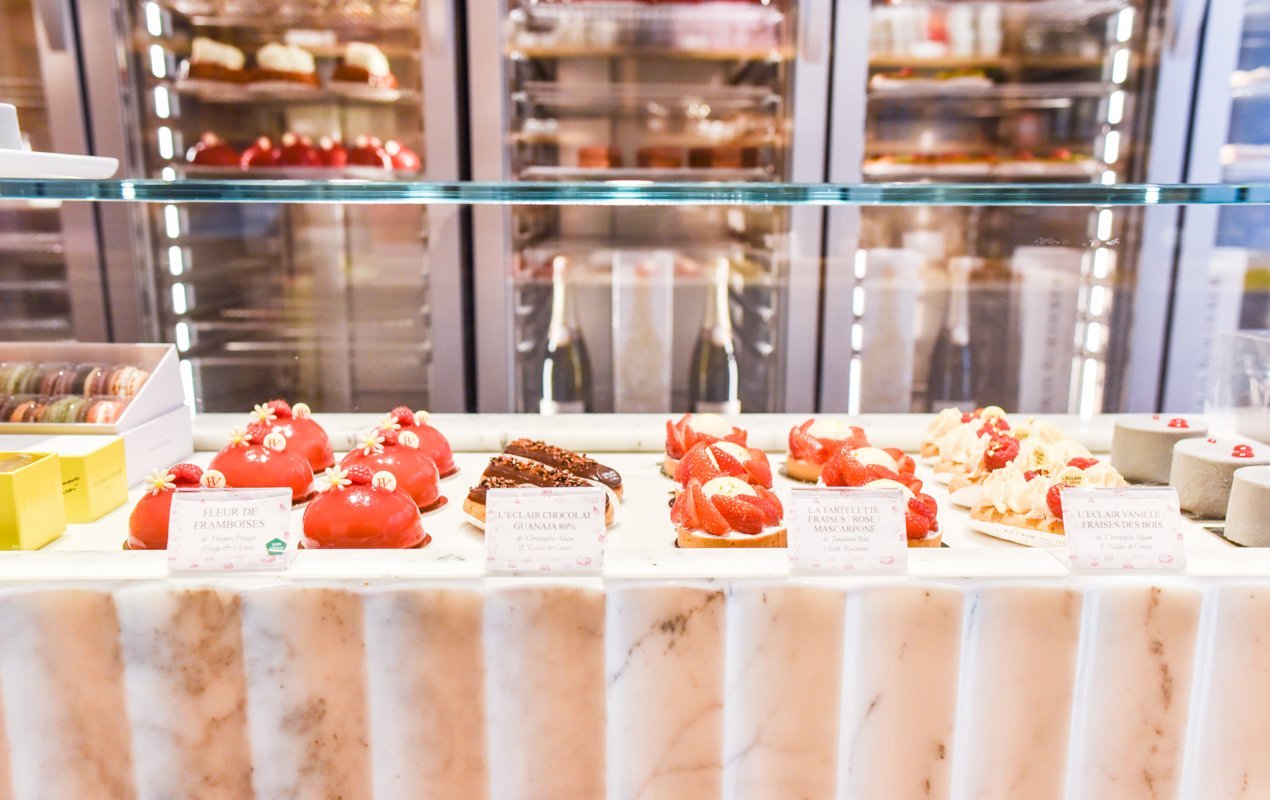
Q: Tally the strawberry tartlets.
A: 6